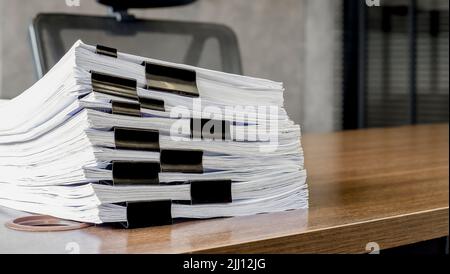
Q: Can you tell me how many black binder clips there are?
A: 11